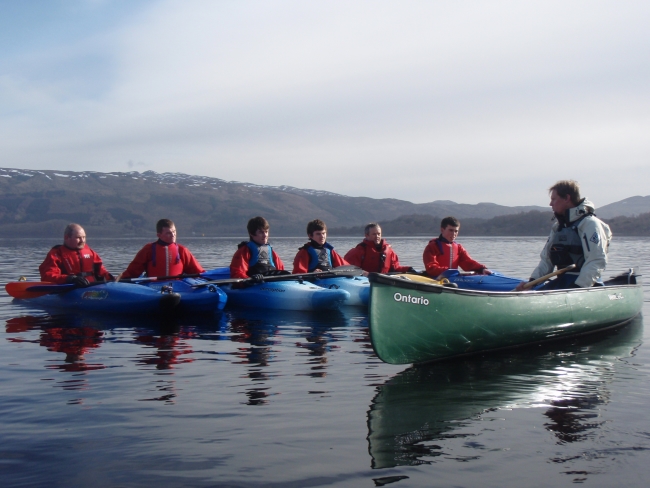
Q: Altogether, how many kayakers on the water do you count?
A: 6